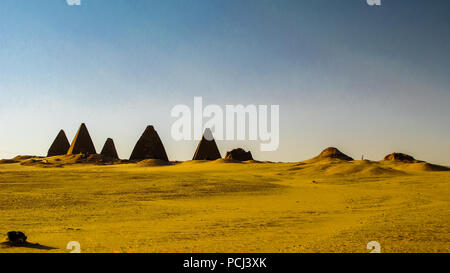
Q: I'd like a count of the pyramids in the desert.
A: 5